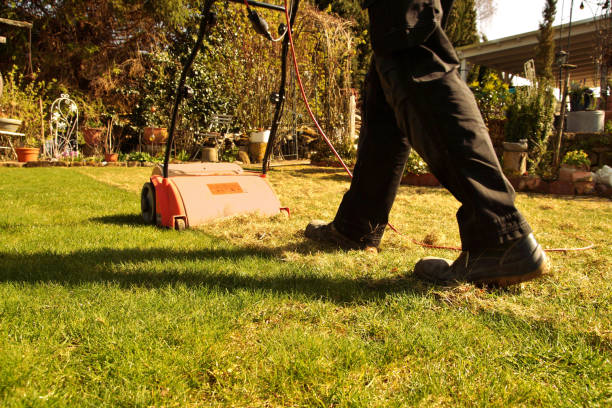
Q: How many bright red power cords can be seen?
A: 1